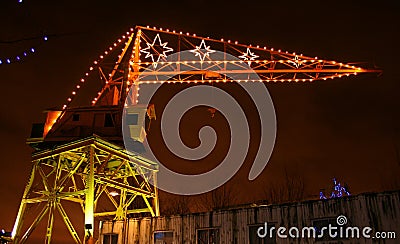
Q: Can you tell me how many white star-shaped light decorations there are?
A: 4